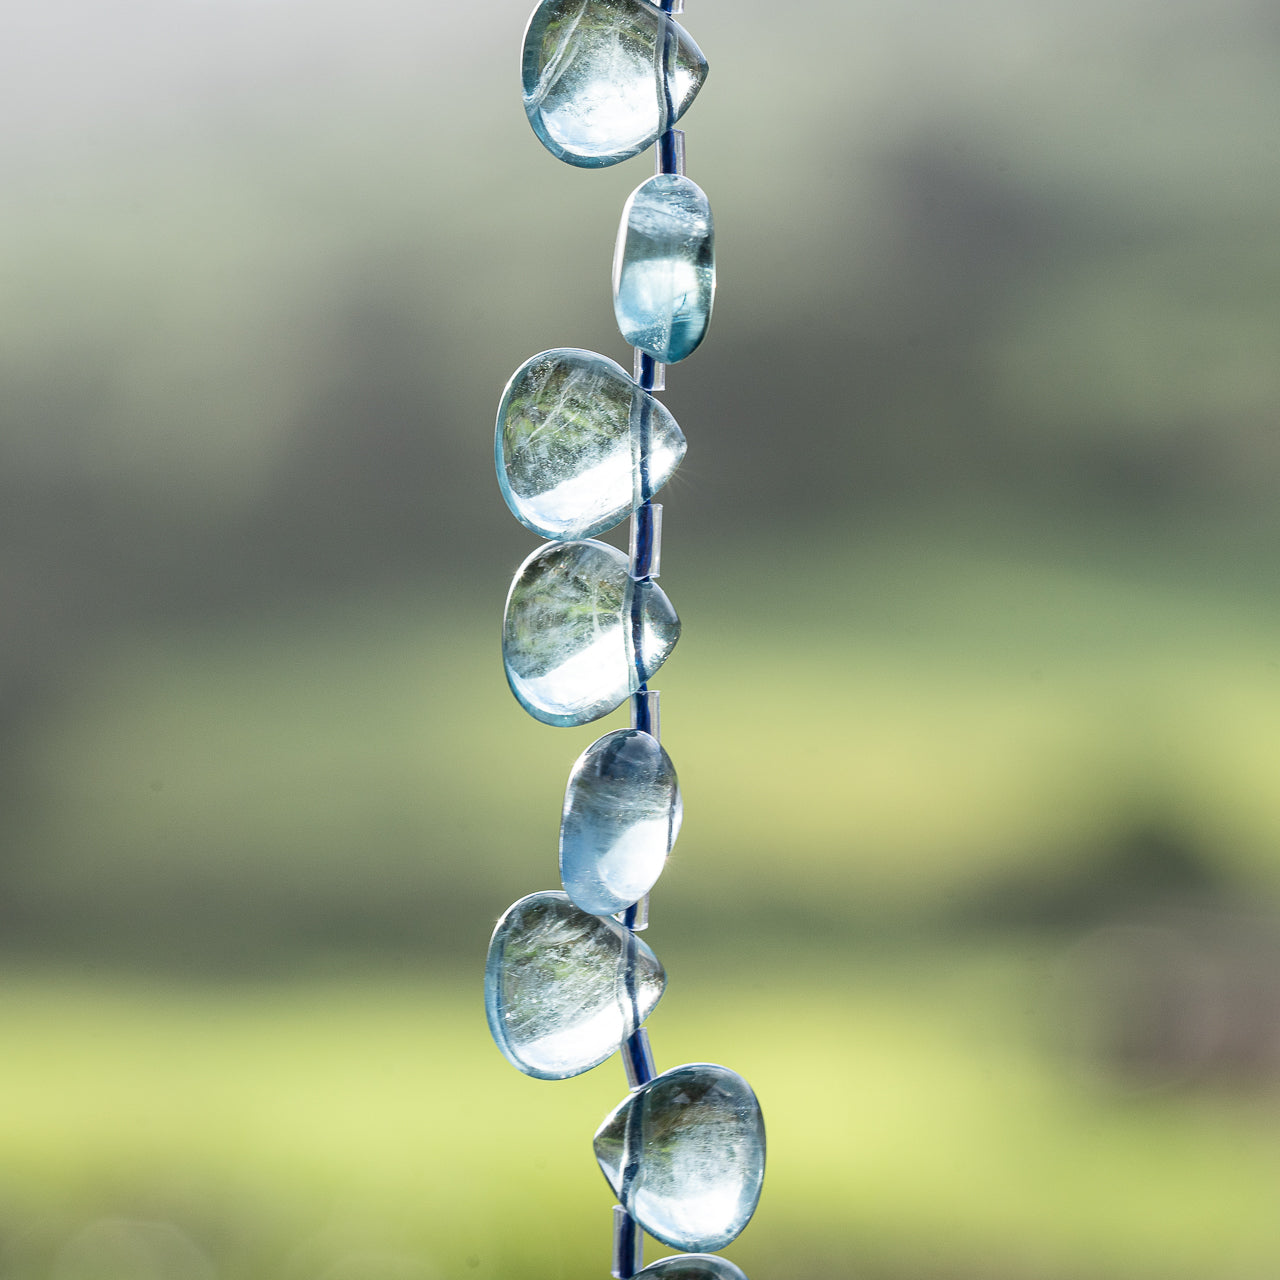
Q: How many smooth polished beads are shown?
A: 8